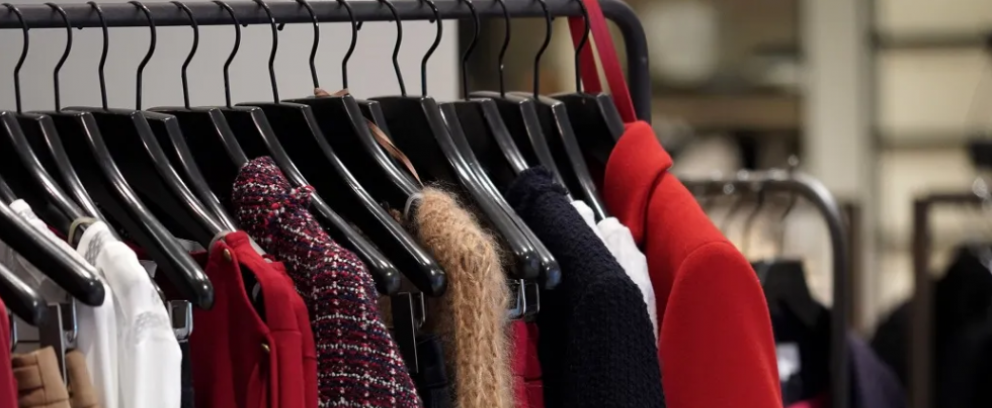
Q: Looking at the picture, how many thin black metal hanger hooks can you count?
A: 15